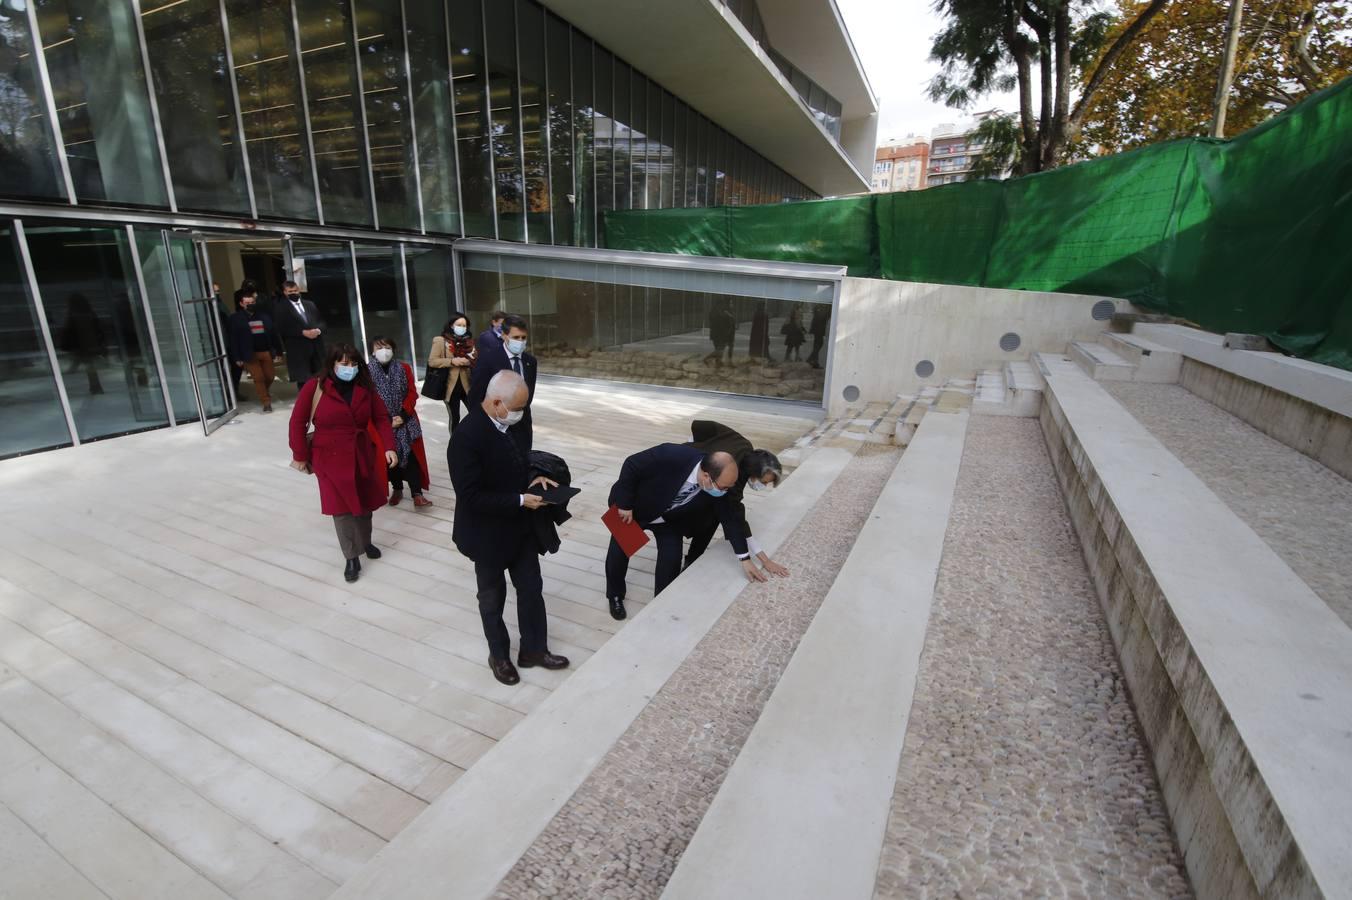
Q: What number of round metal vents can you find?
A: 4